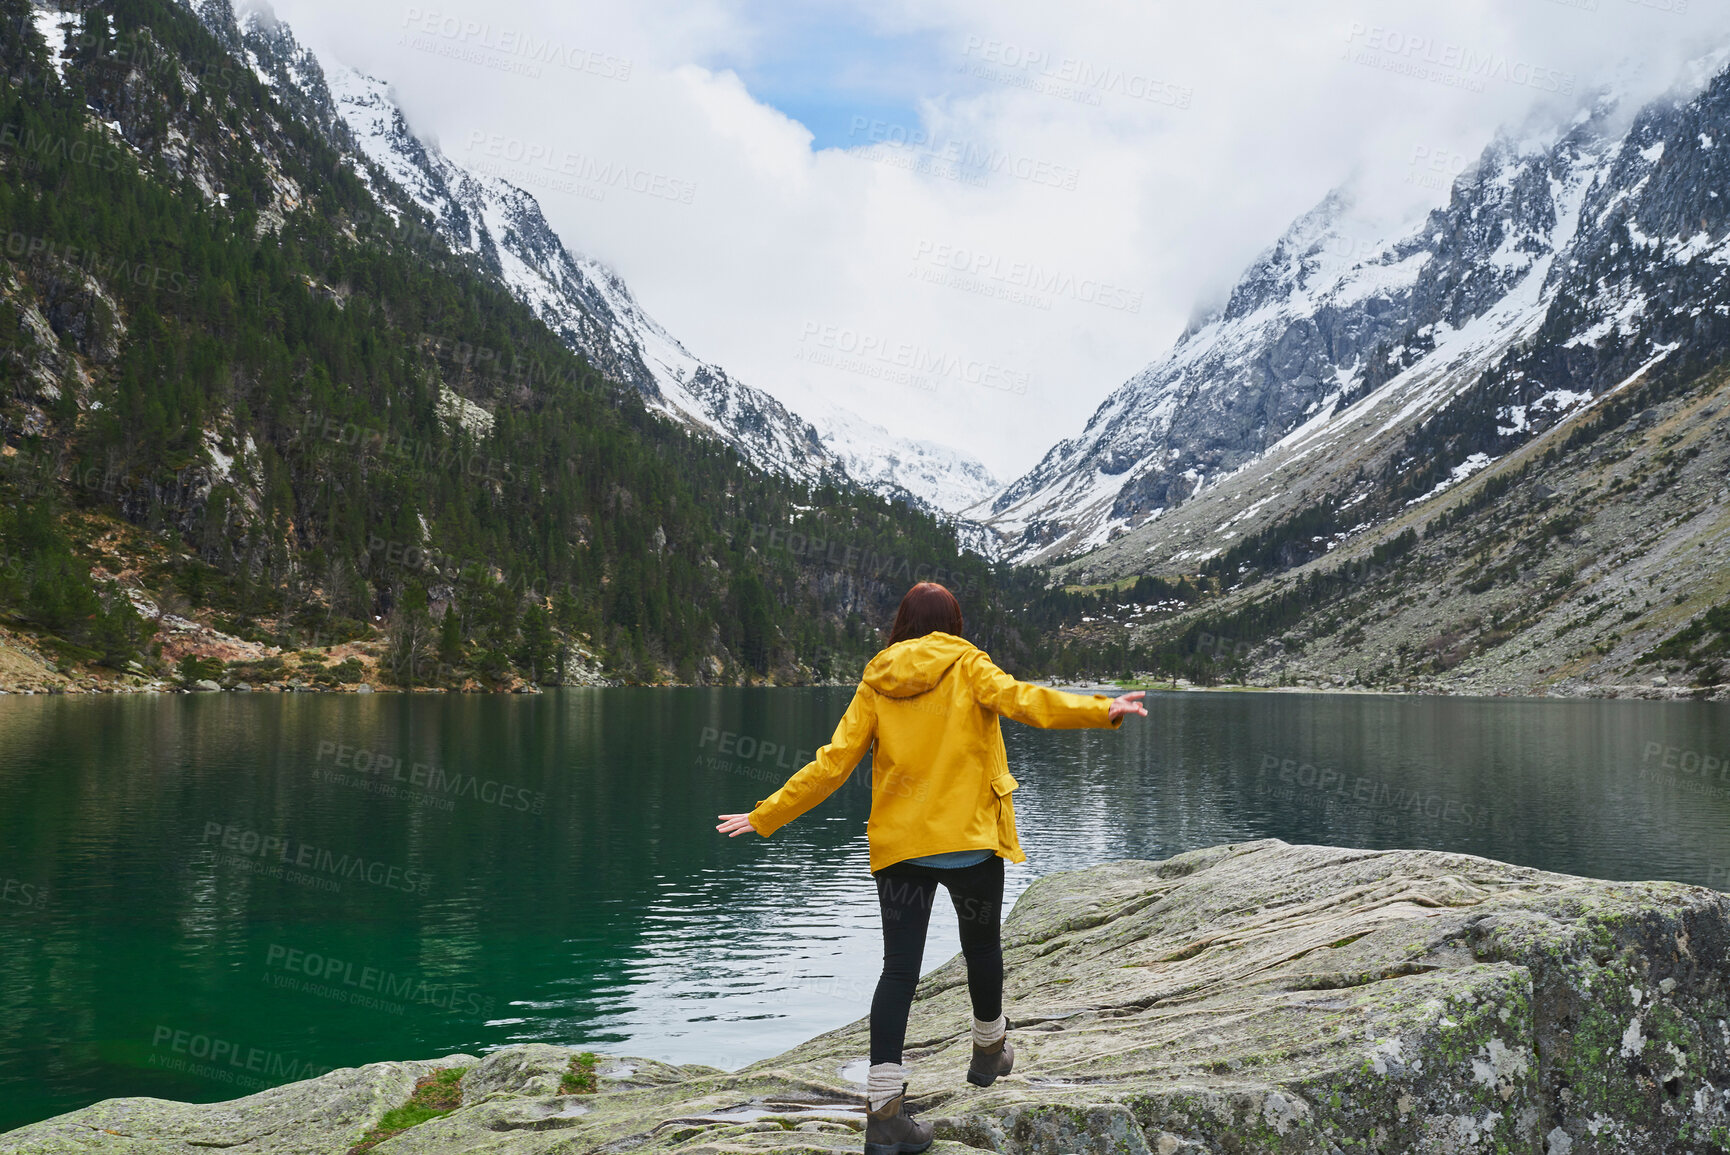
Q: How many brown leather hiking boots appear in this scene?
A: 2